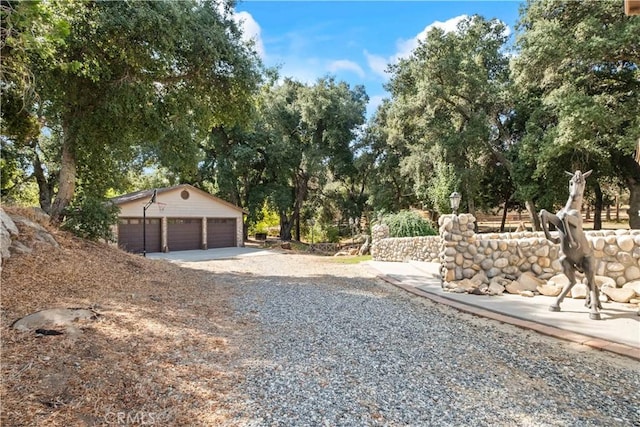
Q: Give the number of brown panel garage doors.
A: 3